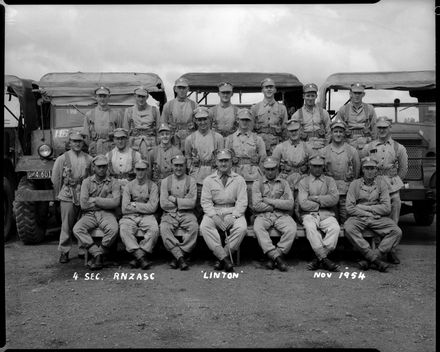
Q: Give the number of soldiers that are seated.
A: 7